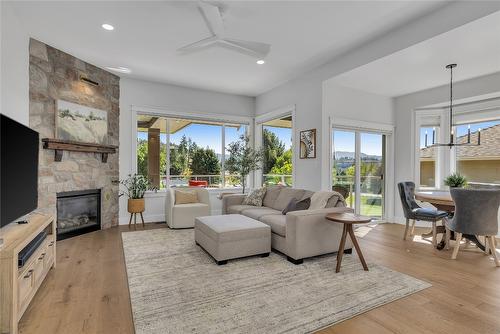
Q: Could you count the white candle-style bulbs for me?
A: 5